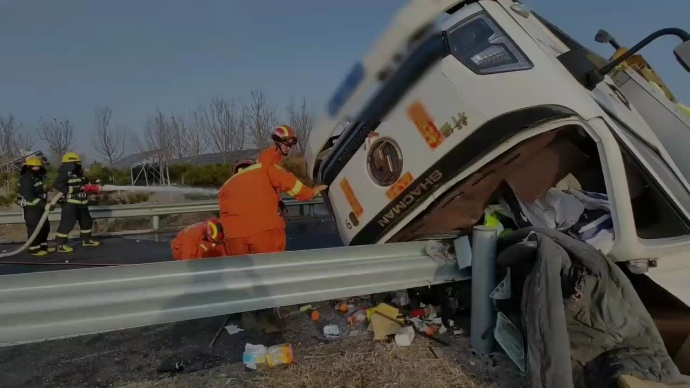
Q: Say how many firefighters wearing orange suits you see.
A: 3